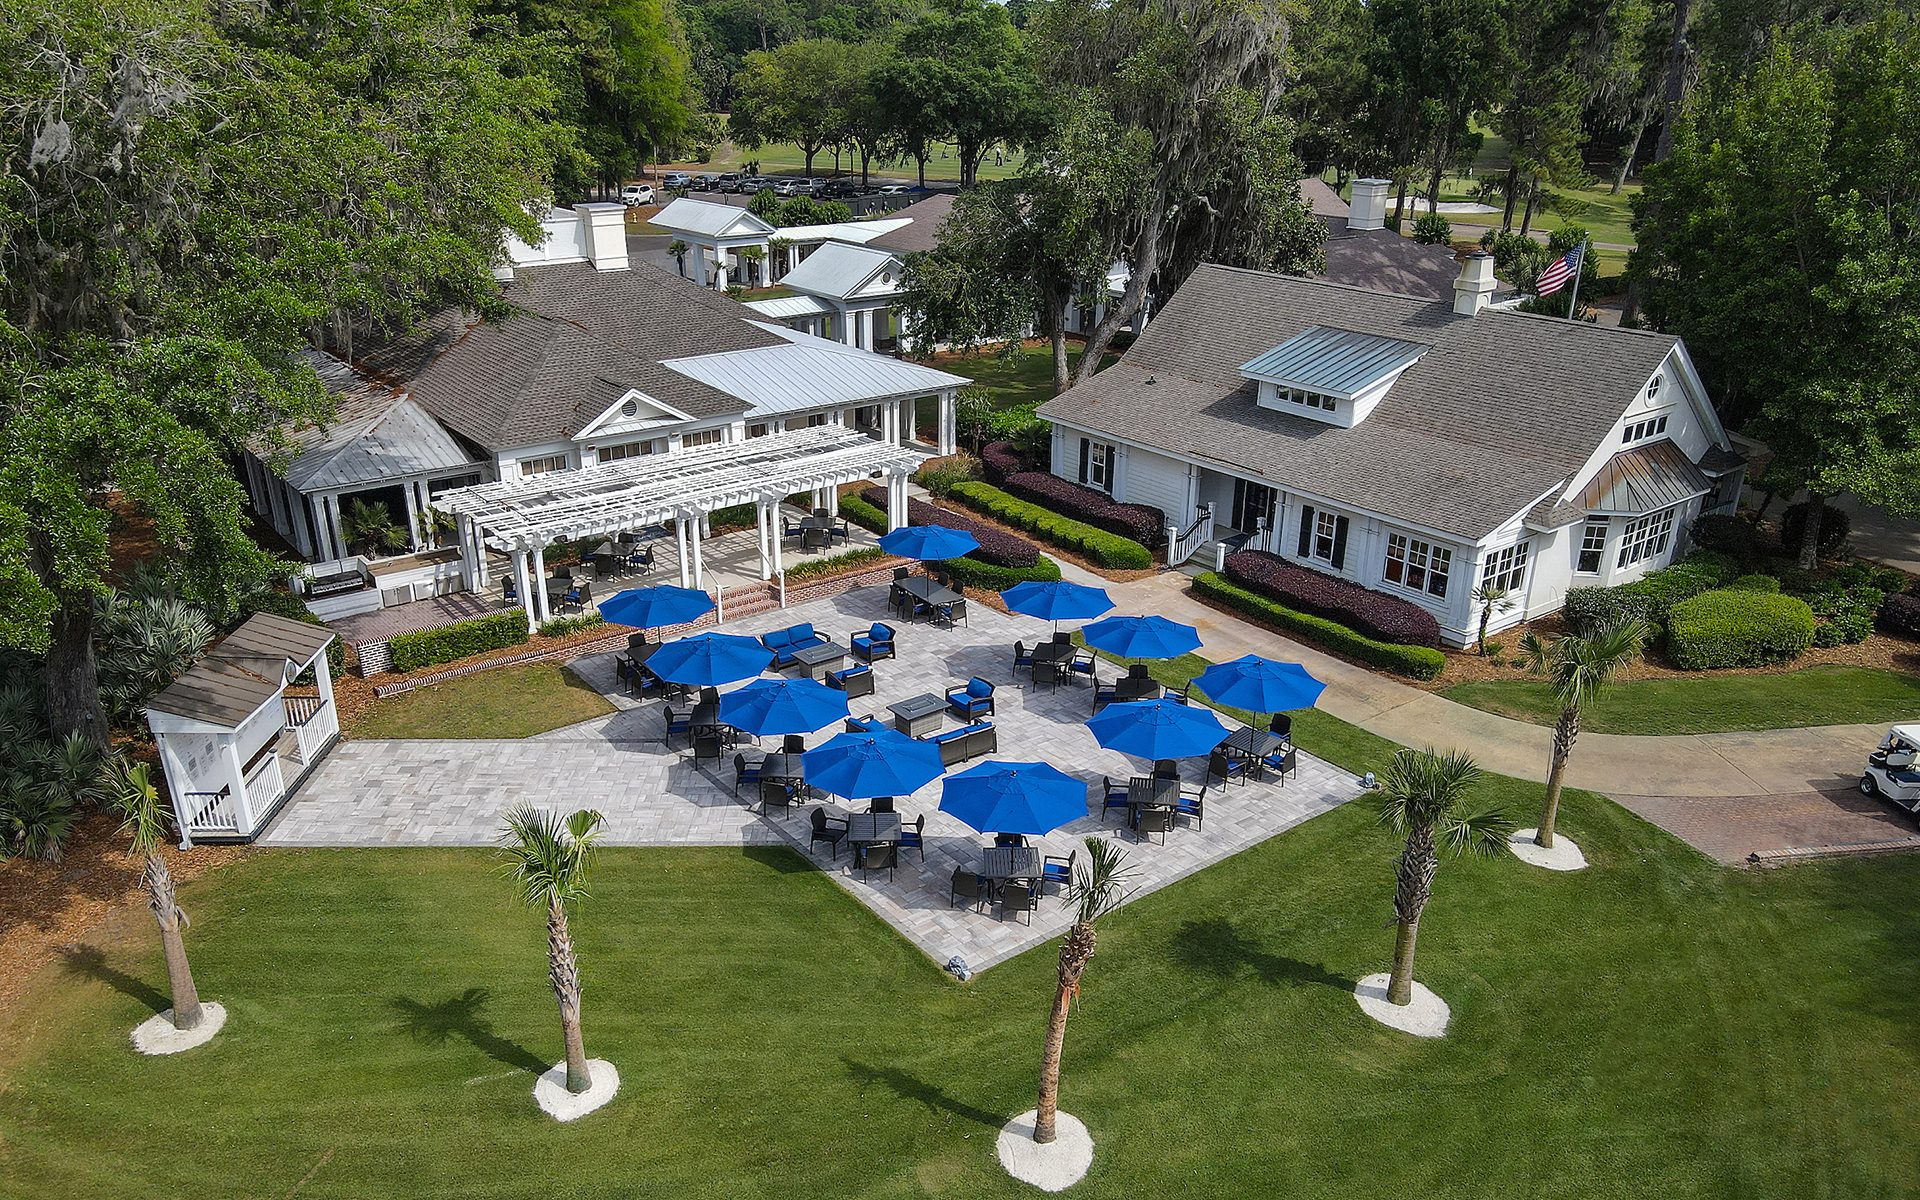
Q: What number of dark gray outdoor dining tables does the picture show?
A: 13